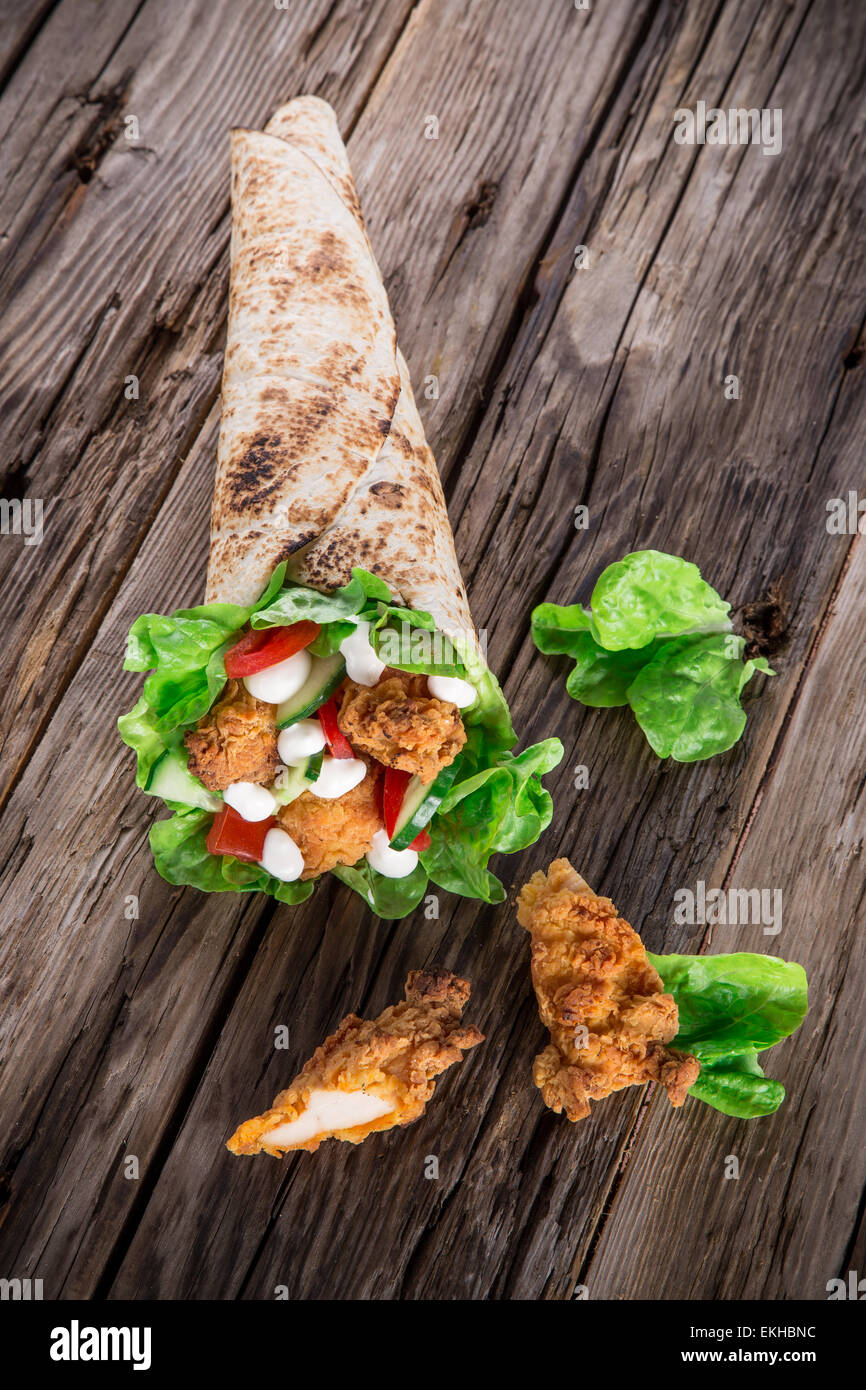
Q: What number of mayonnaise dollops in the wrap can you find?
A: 8